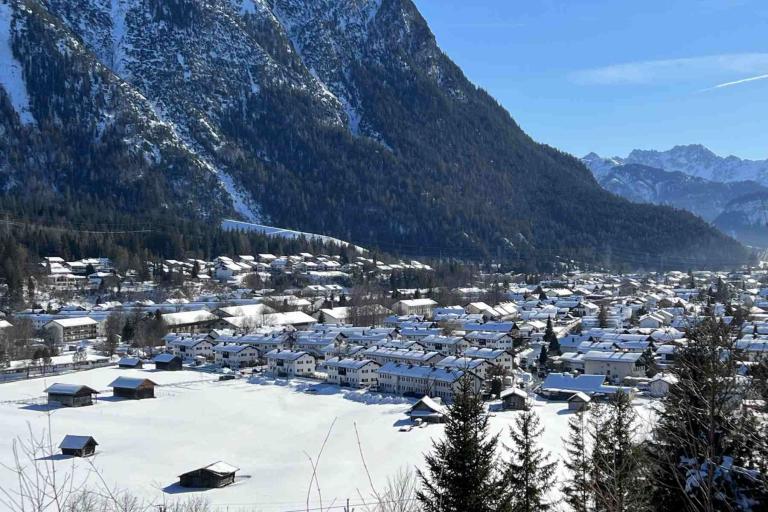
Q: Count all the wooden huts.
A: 9